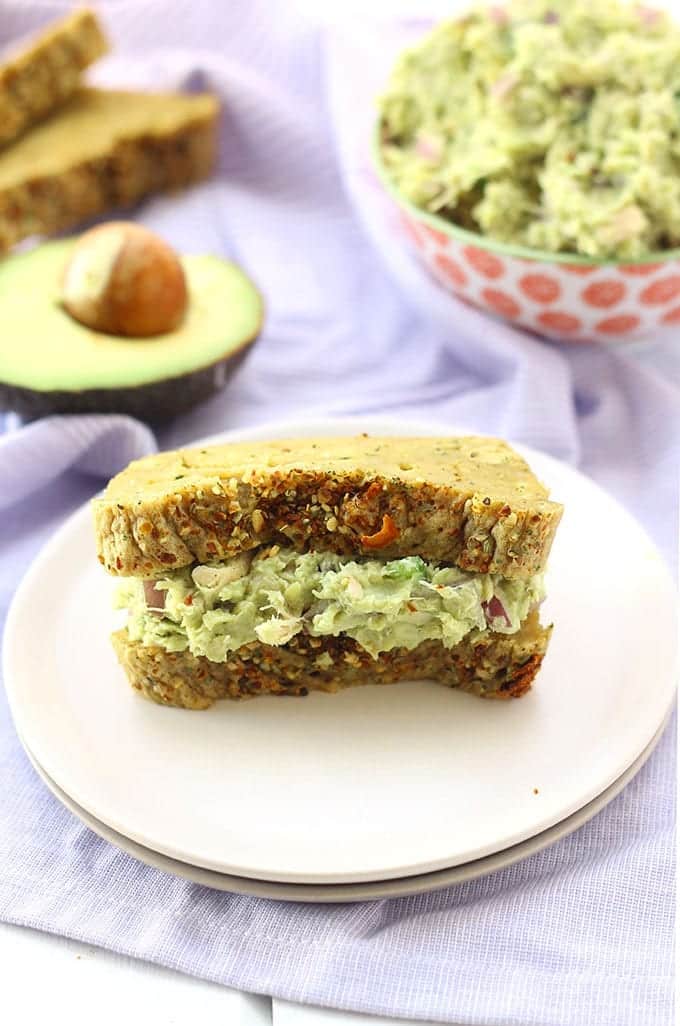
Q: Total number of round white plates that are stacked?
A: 2